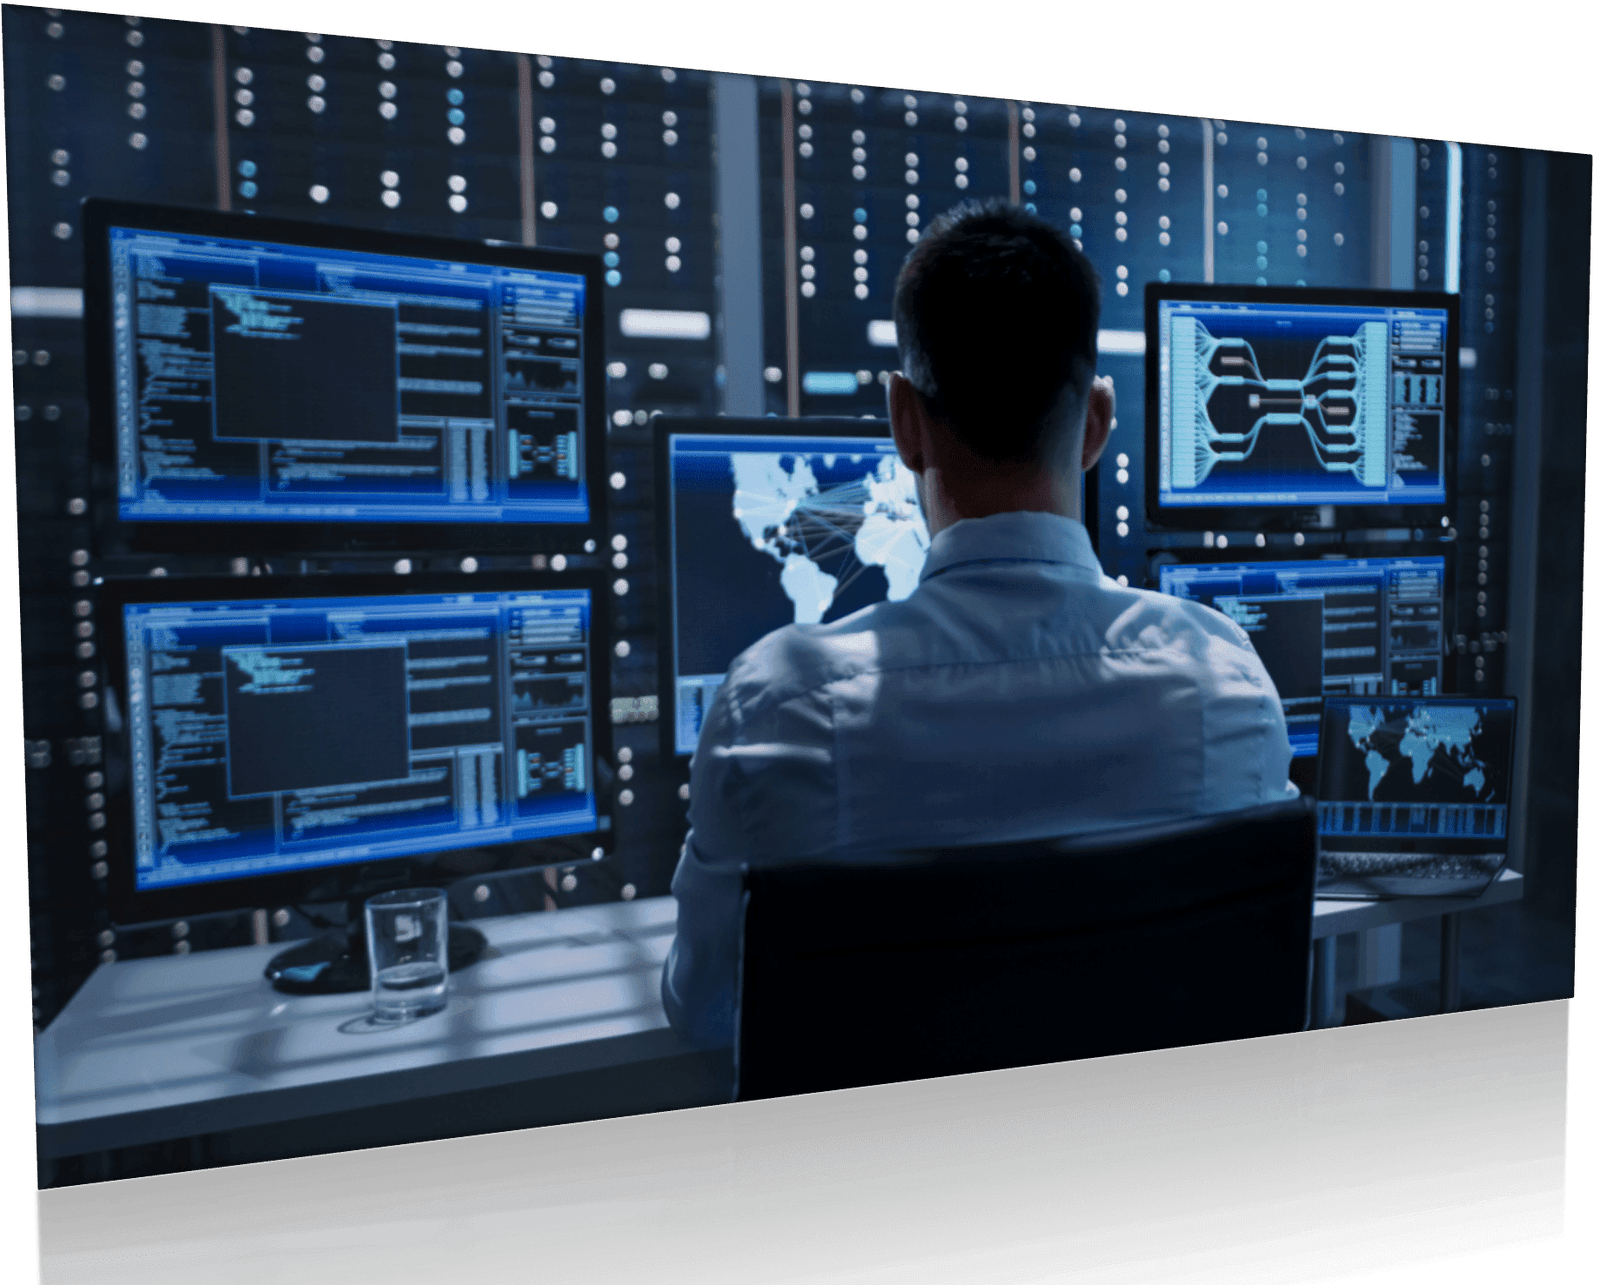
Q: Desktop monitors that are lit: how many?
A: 5